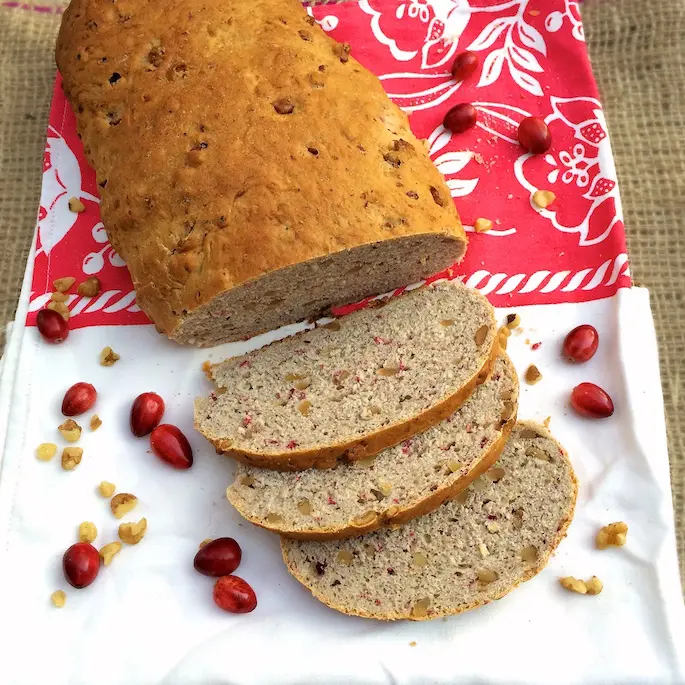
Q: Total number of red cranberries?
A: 12